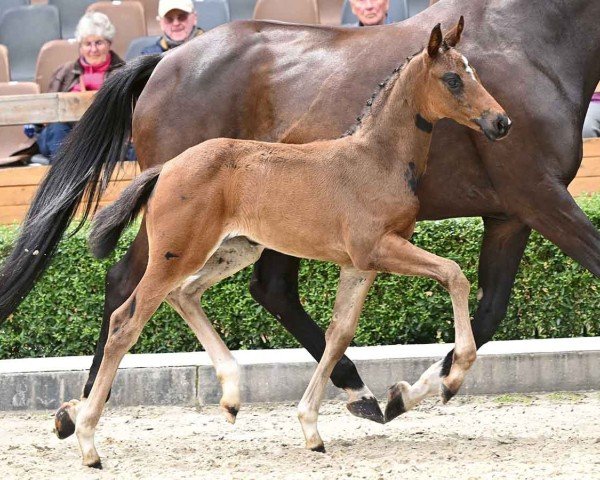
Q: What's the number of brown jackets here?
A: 1